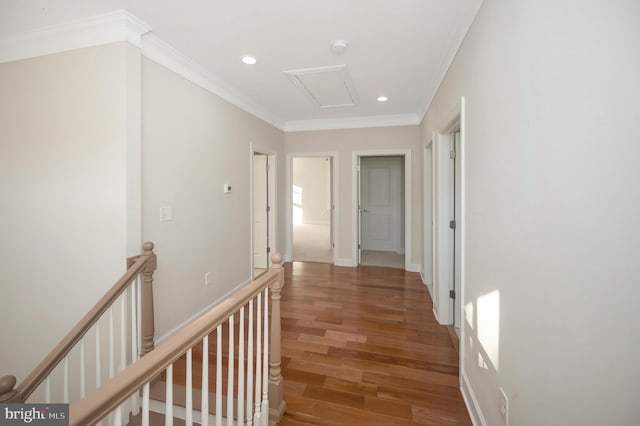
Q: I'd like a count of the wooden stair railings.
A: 2